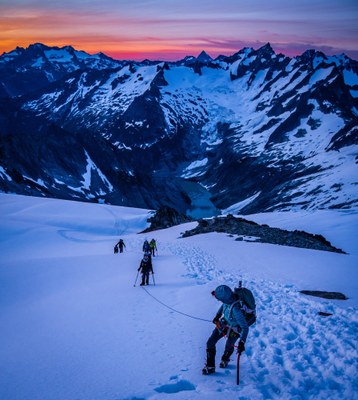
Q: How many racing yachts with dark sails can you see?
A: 0